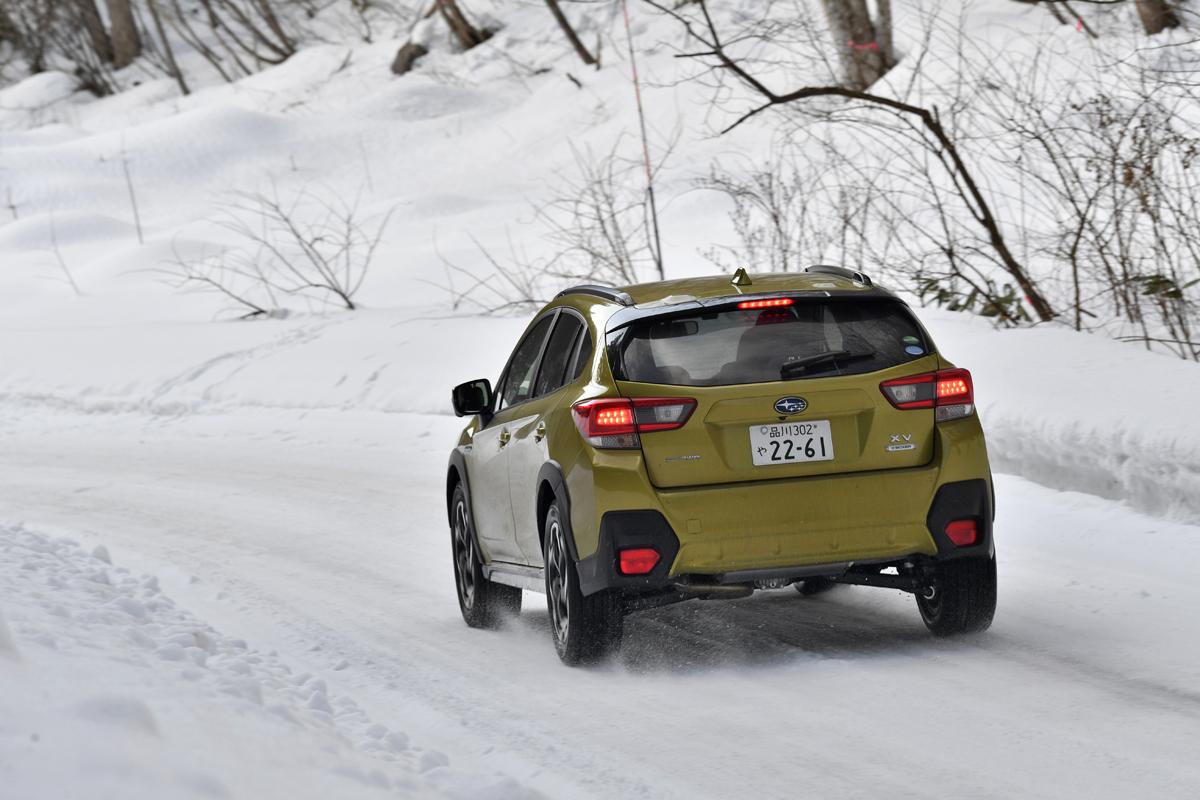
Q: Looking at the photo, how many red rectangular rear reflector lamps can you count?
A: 2